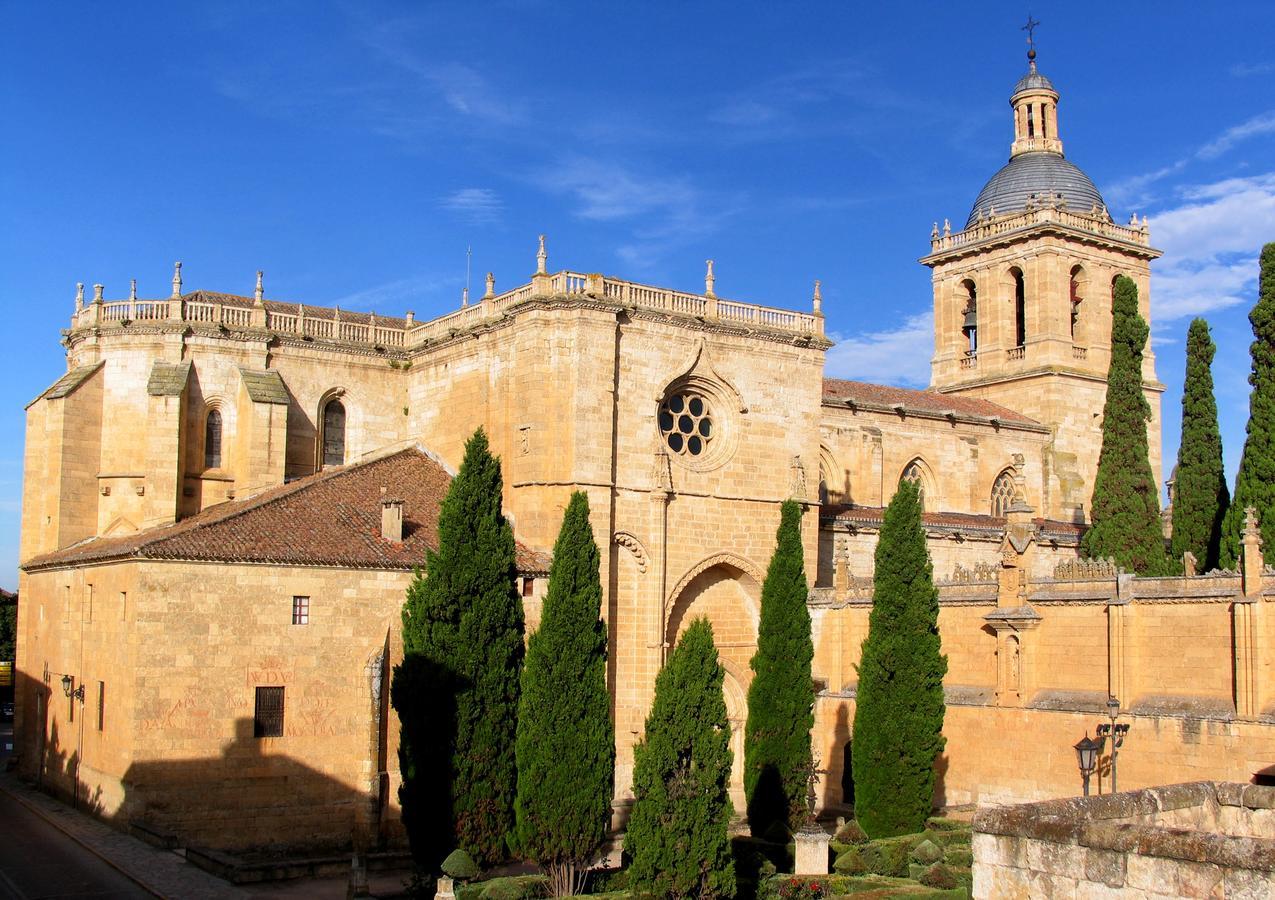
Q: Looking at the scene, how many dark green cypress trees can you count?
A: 8